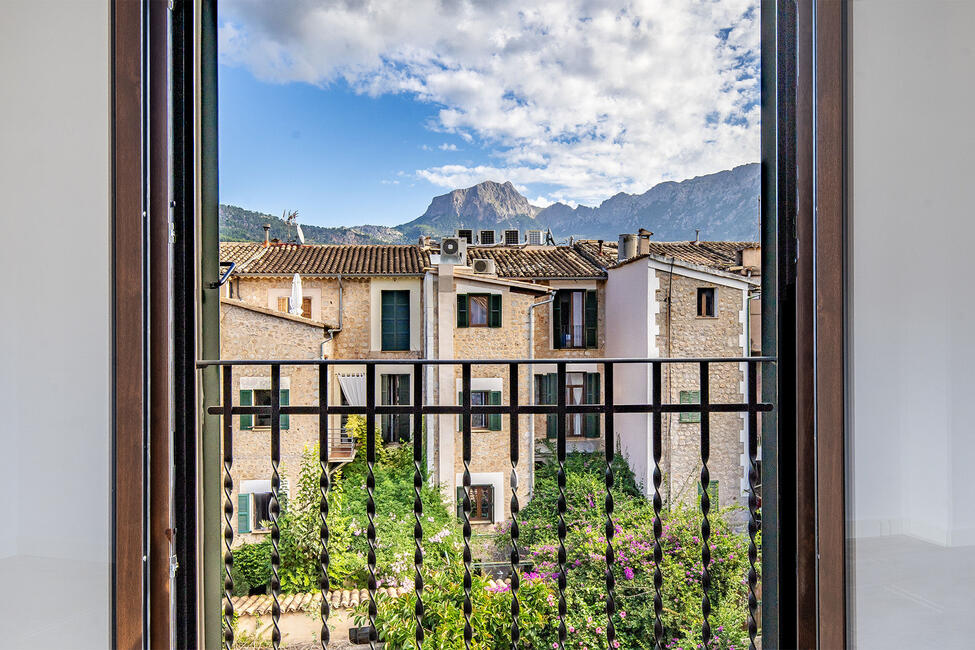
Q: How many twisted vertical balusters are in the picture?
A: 12